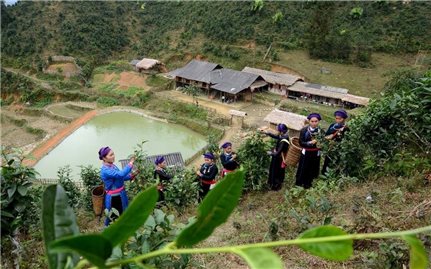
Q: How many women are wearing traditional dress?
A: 7